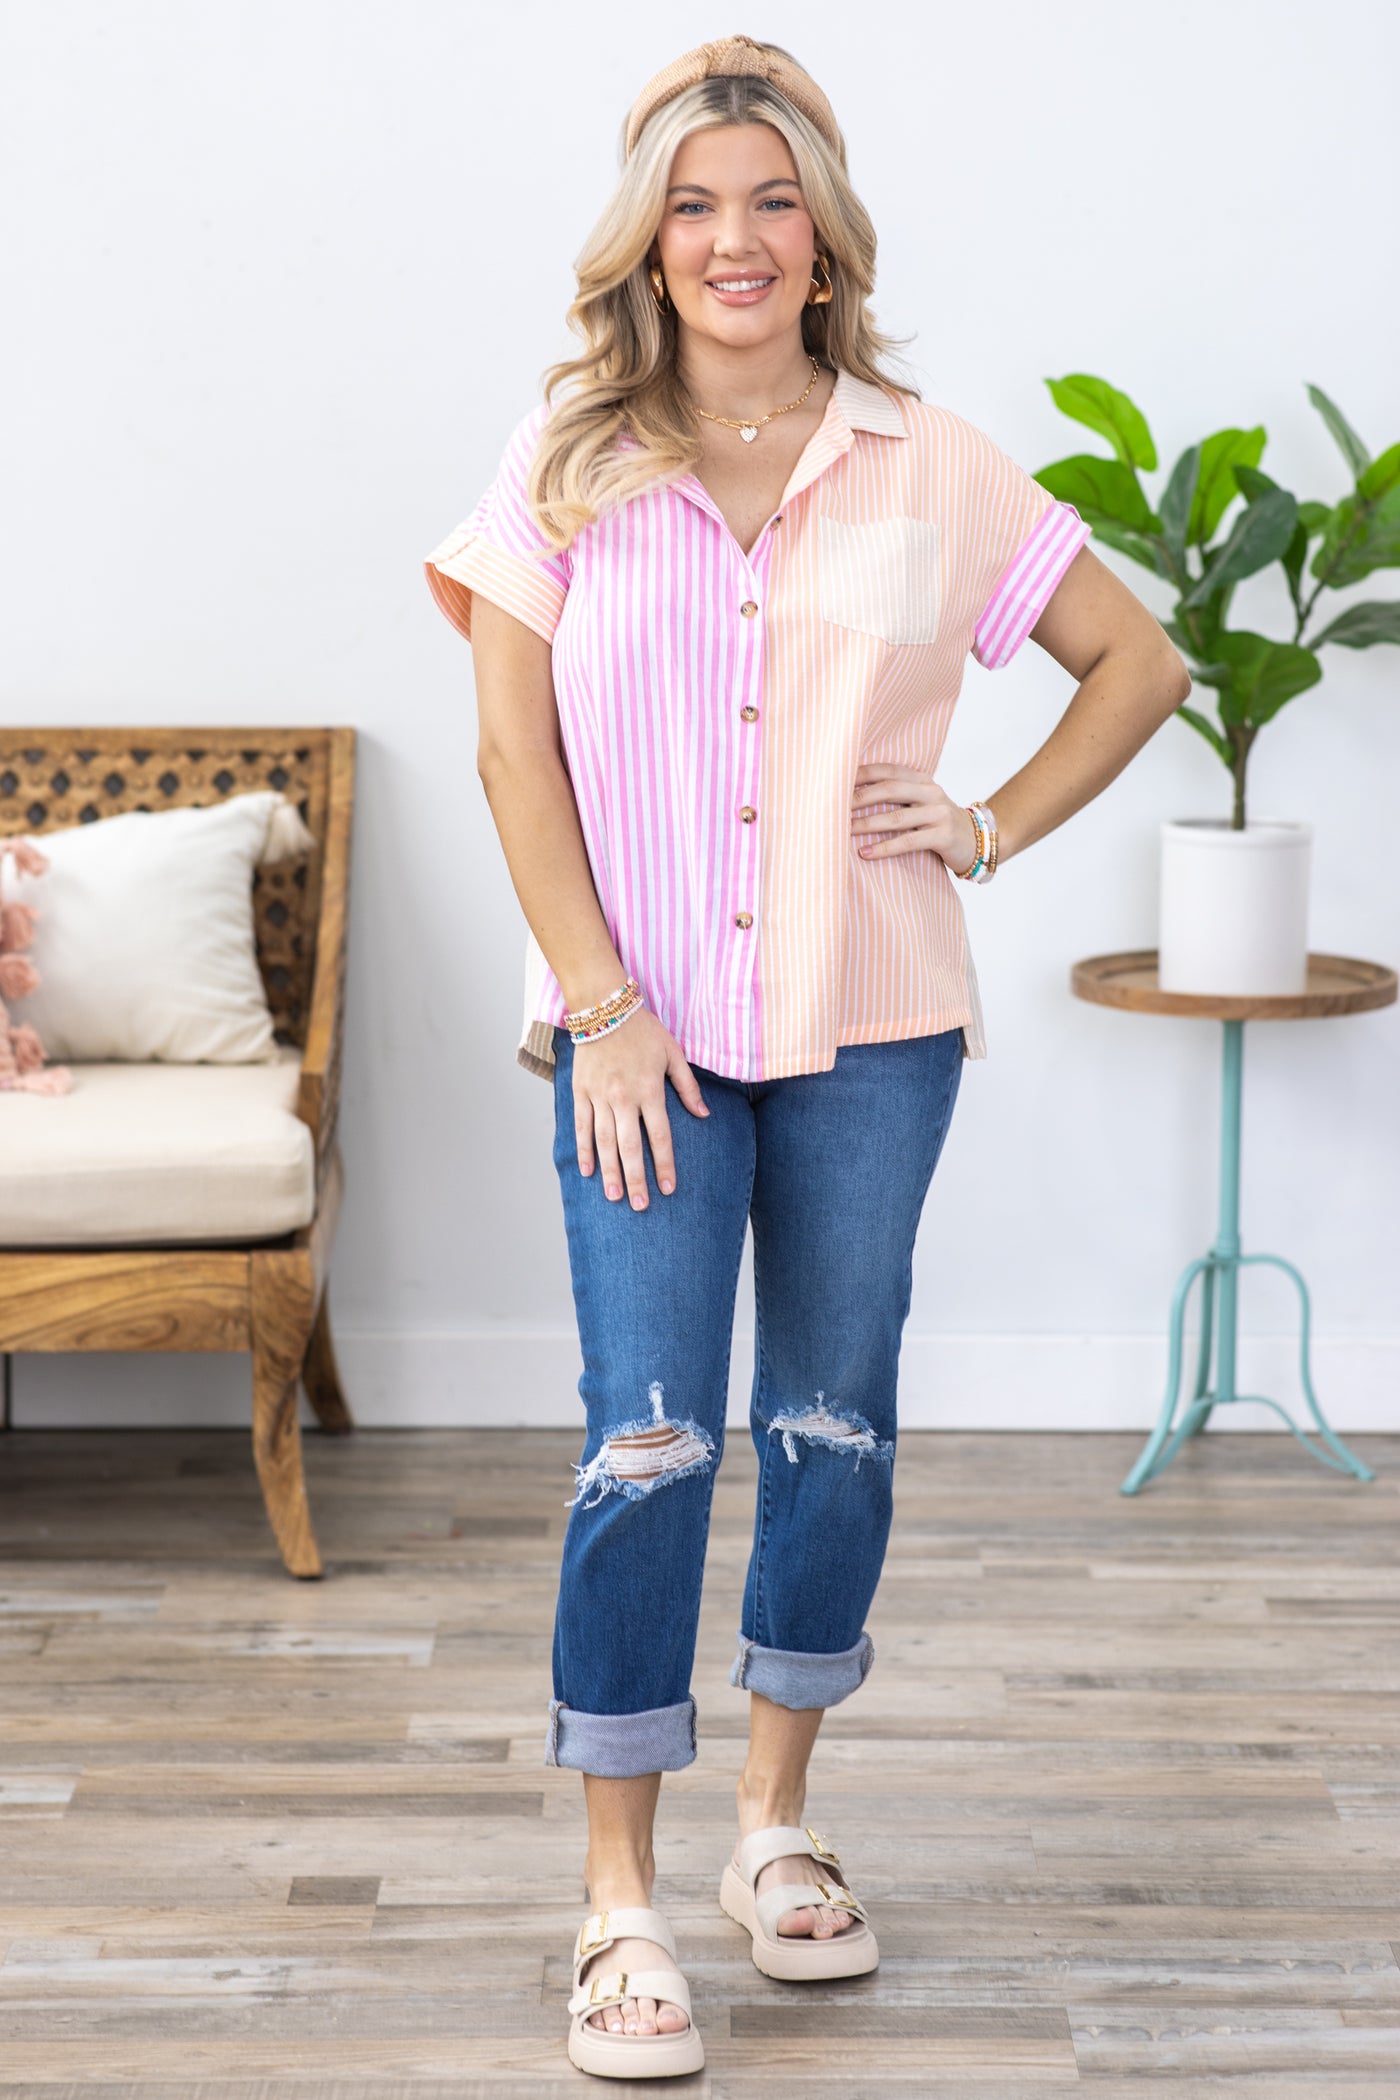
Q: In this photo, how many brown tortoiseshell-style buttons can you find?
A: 5